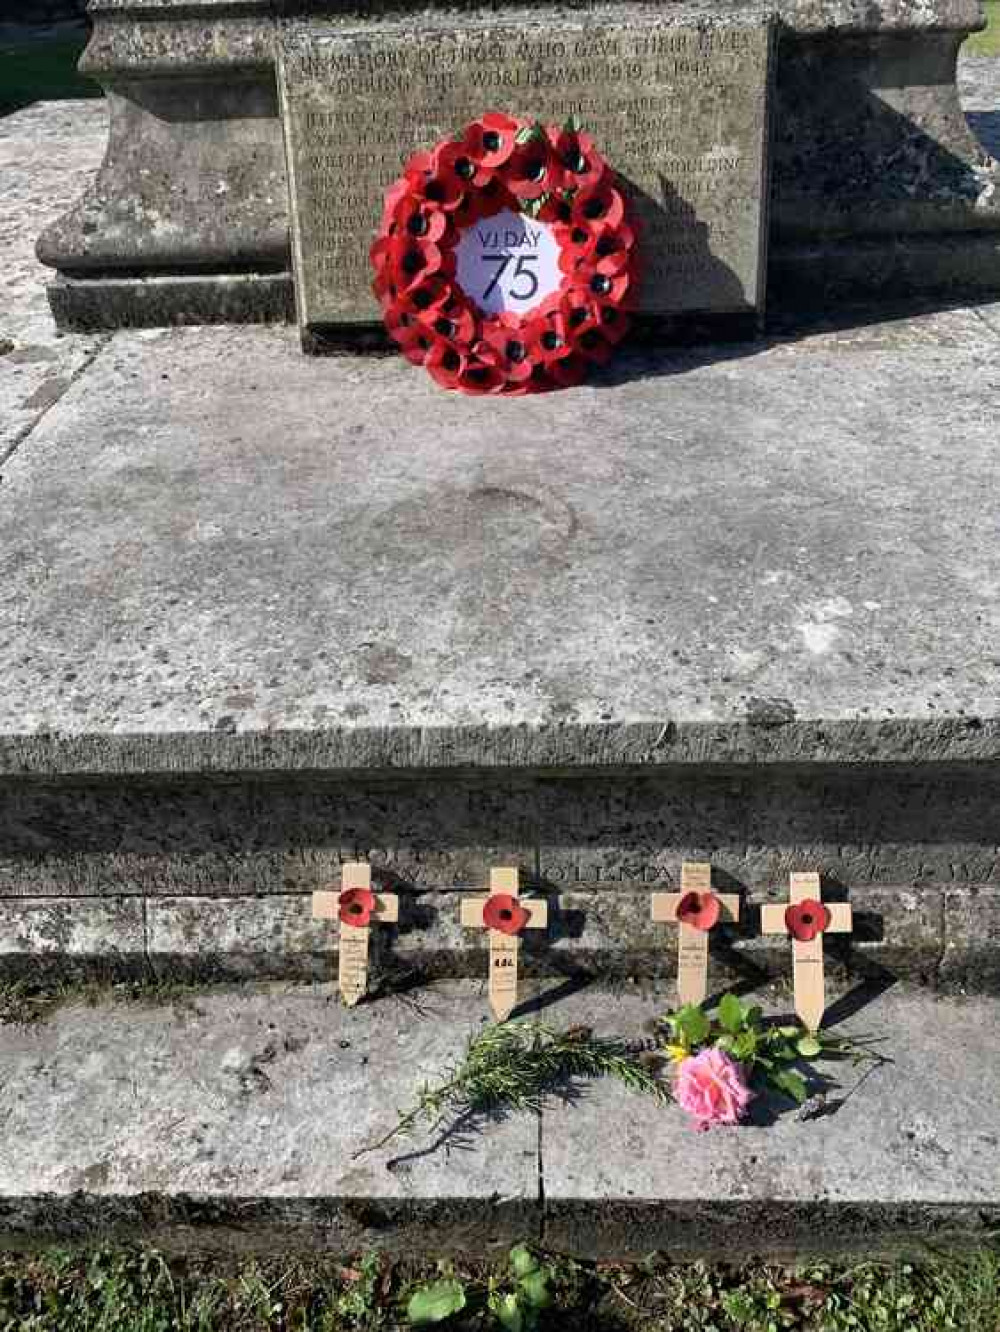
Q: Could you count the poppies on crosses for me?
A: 4